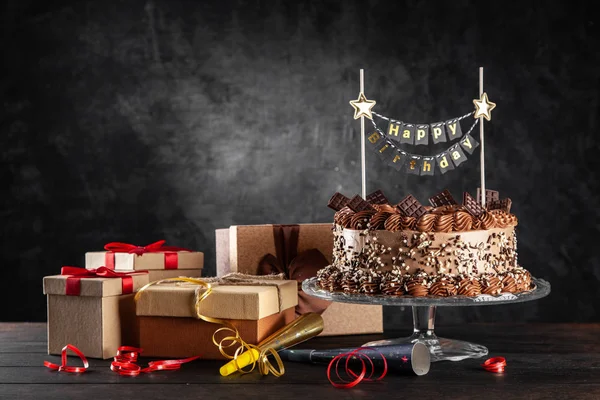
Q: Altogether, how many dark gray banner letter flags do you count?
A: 13